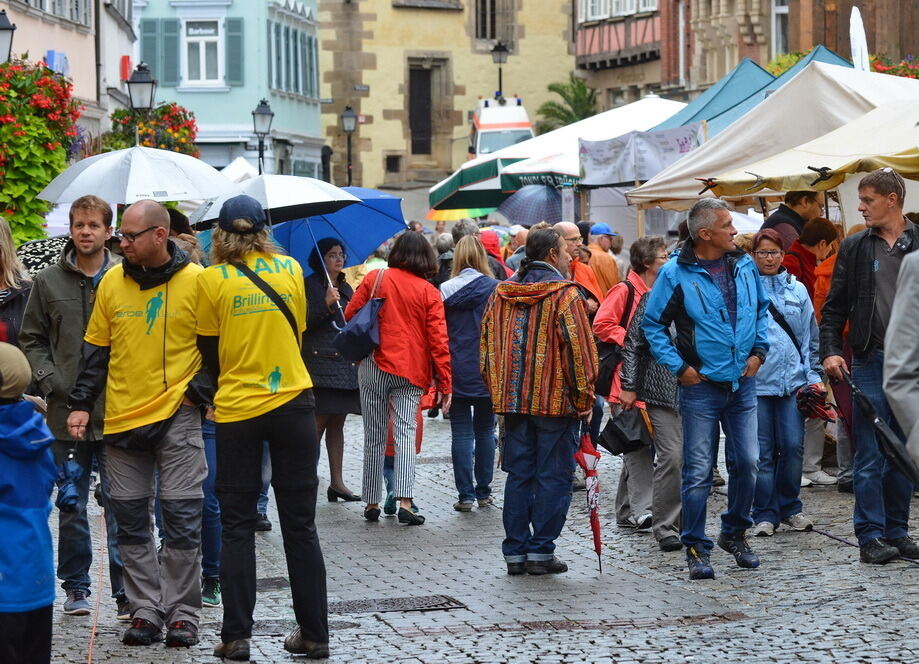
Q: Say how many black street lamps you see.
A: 5